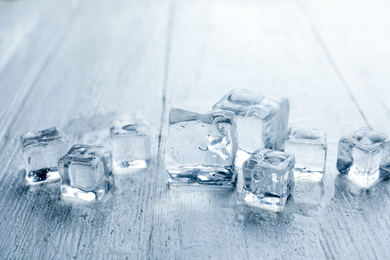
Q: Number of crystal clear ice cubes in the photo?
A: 8